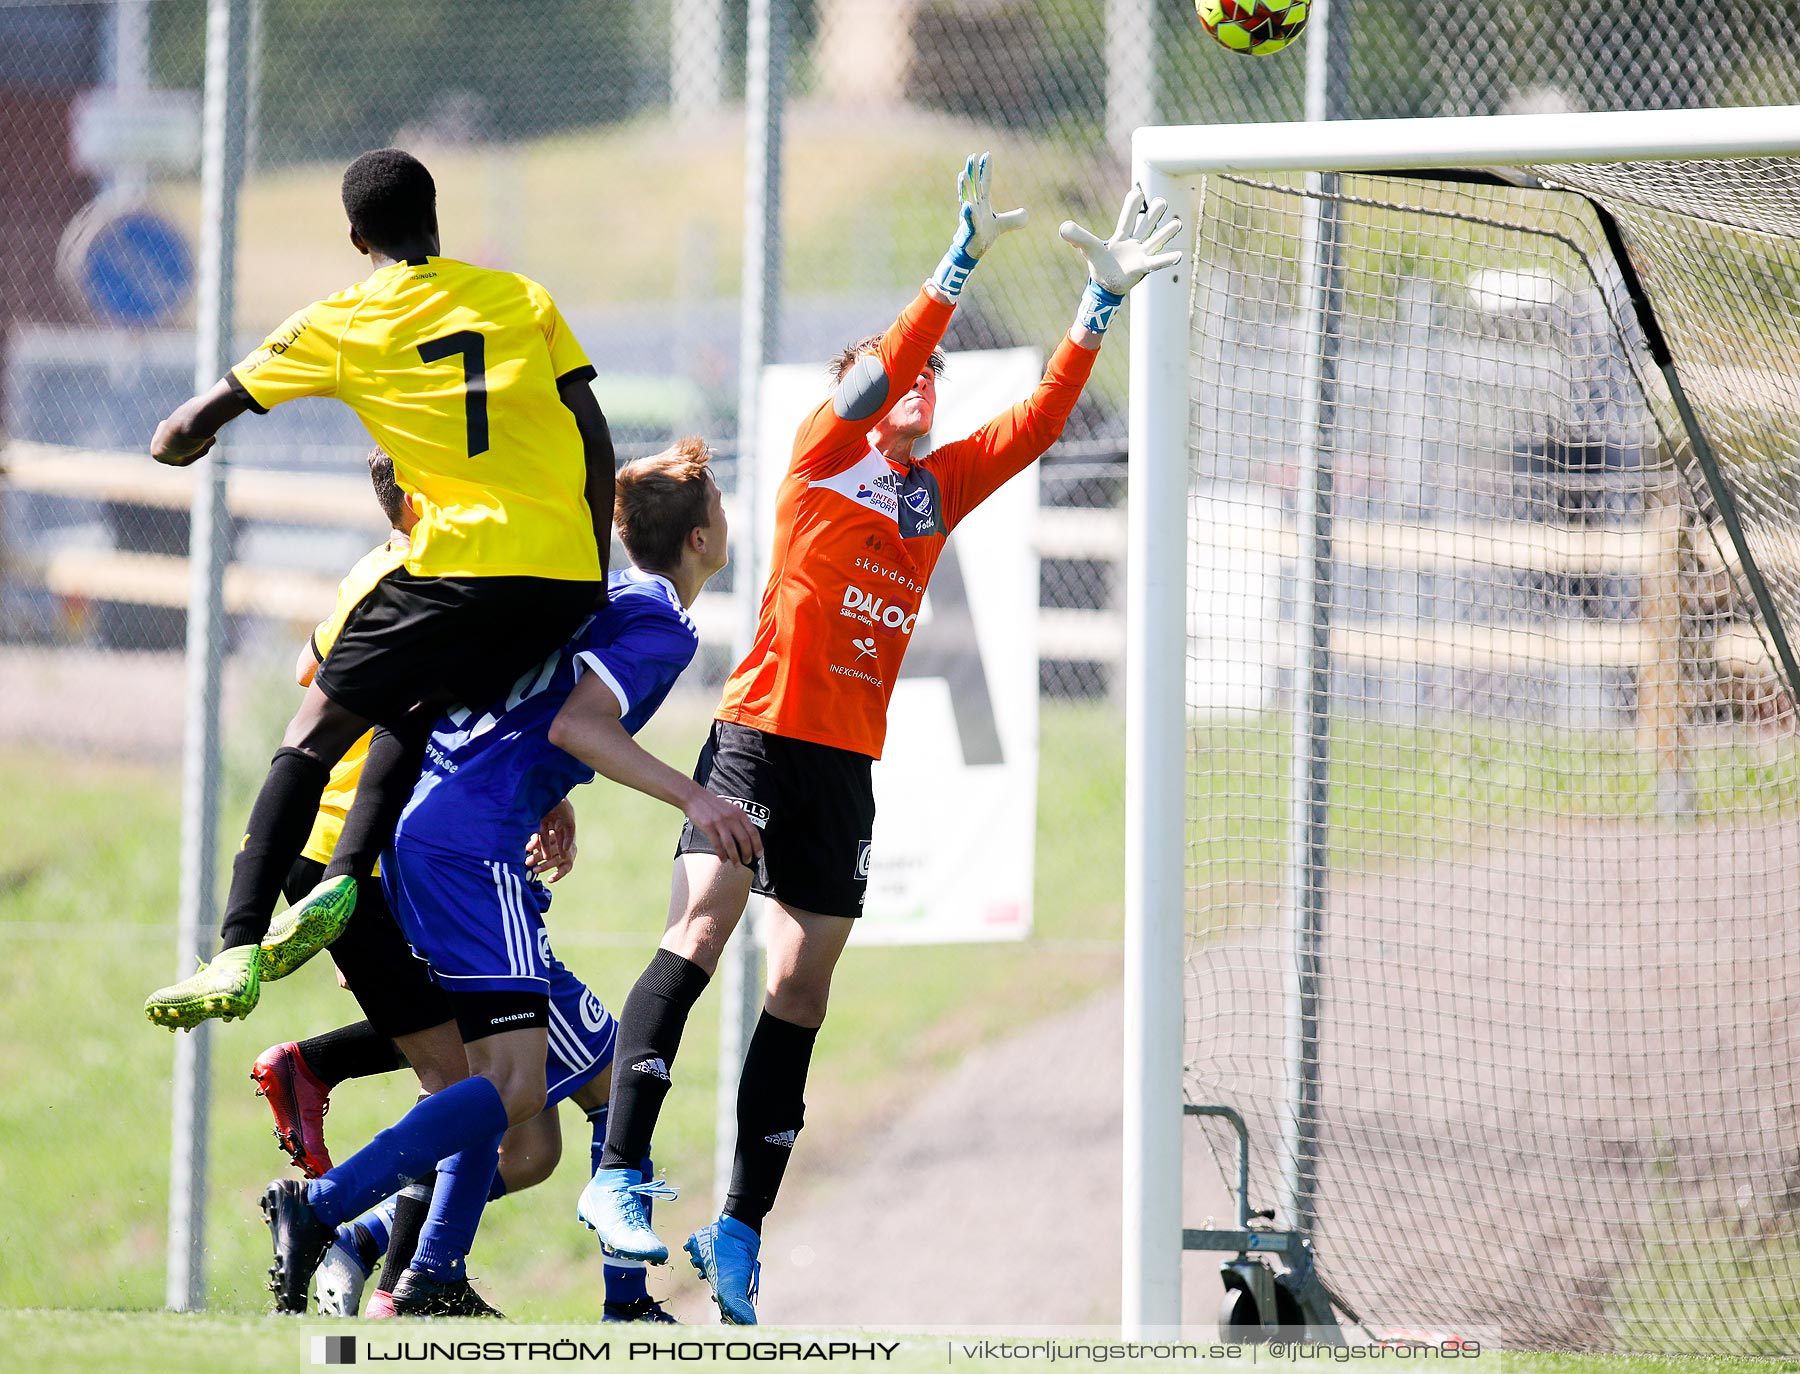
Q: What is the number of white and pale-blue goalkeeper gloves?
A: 2